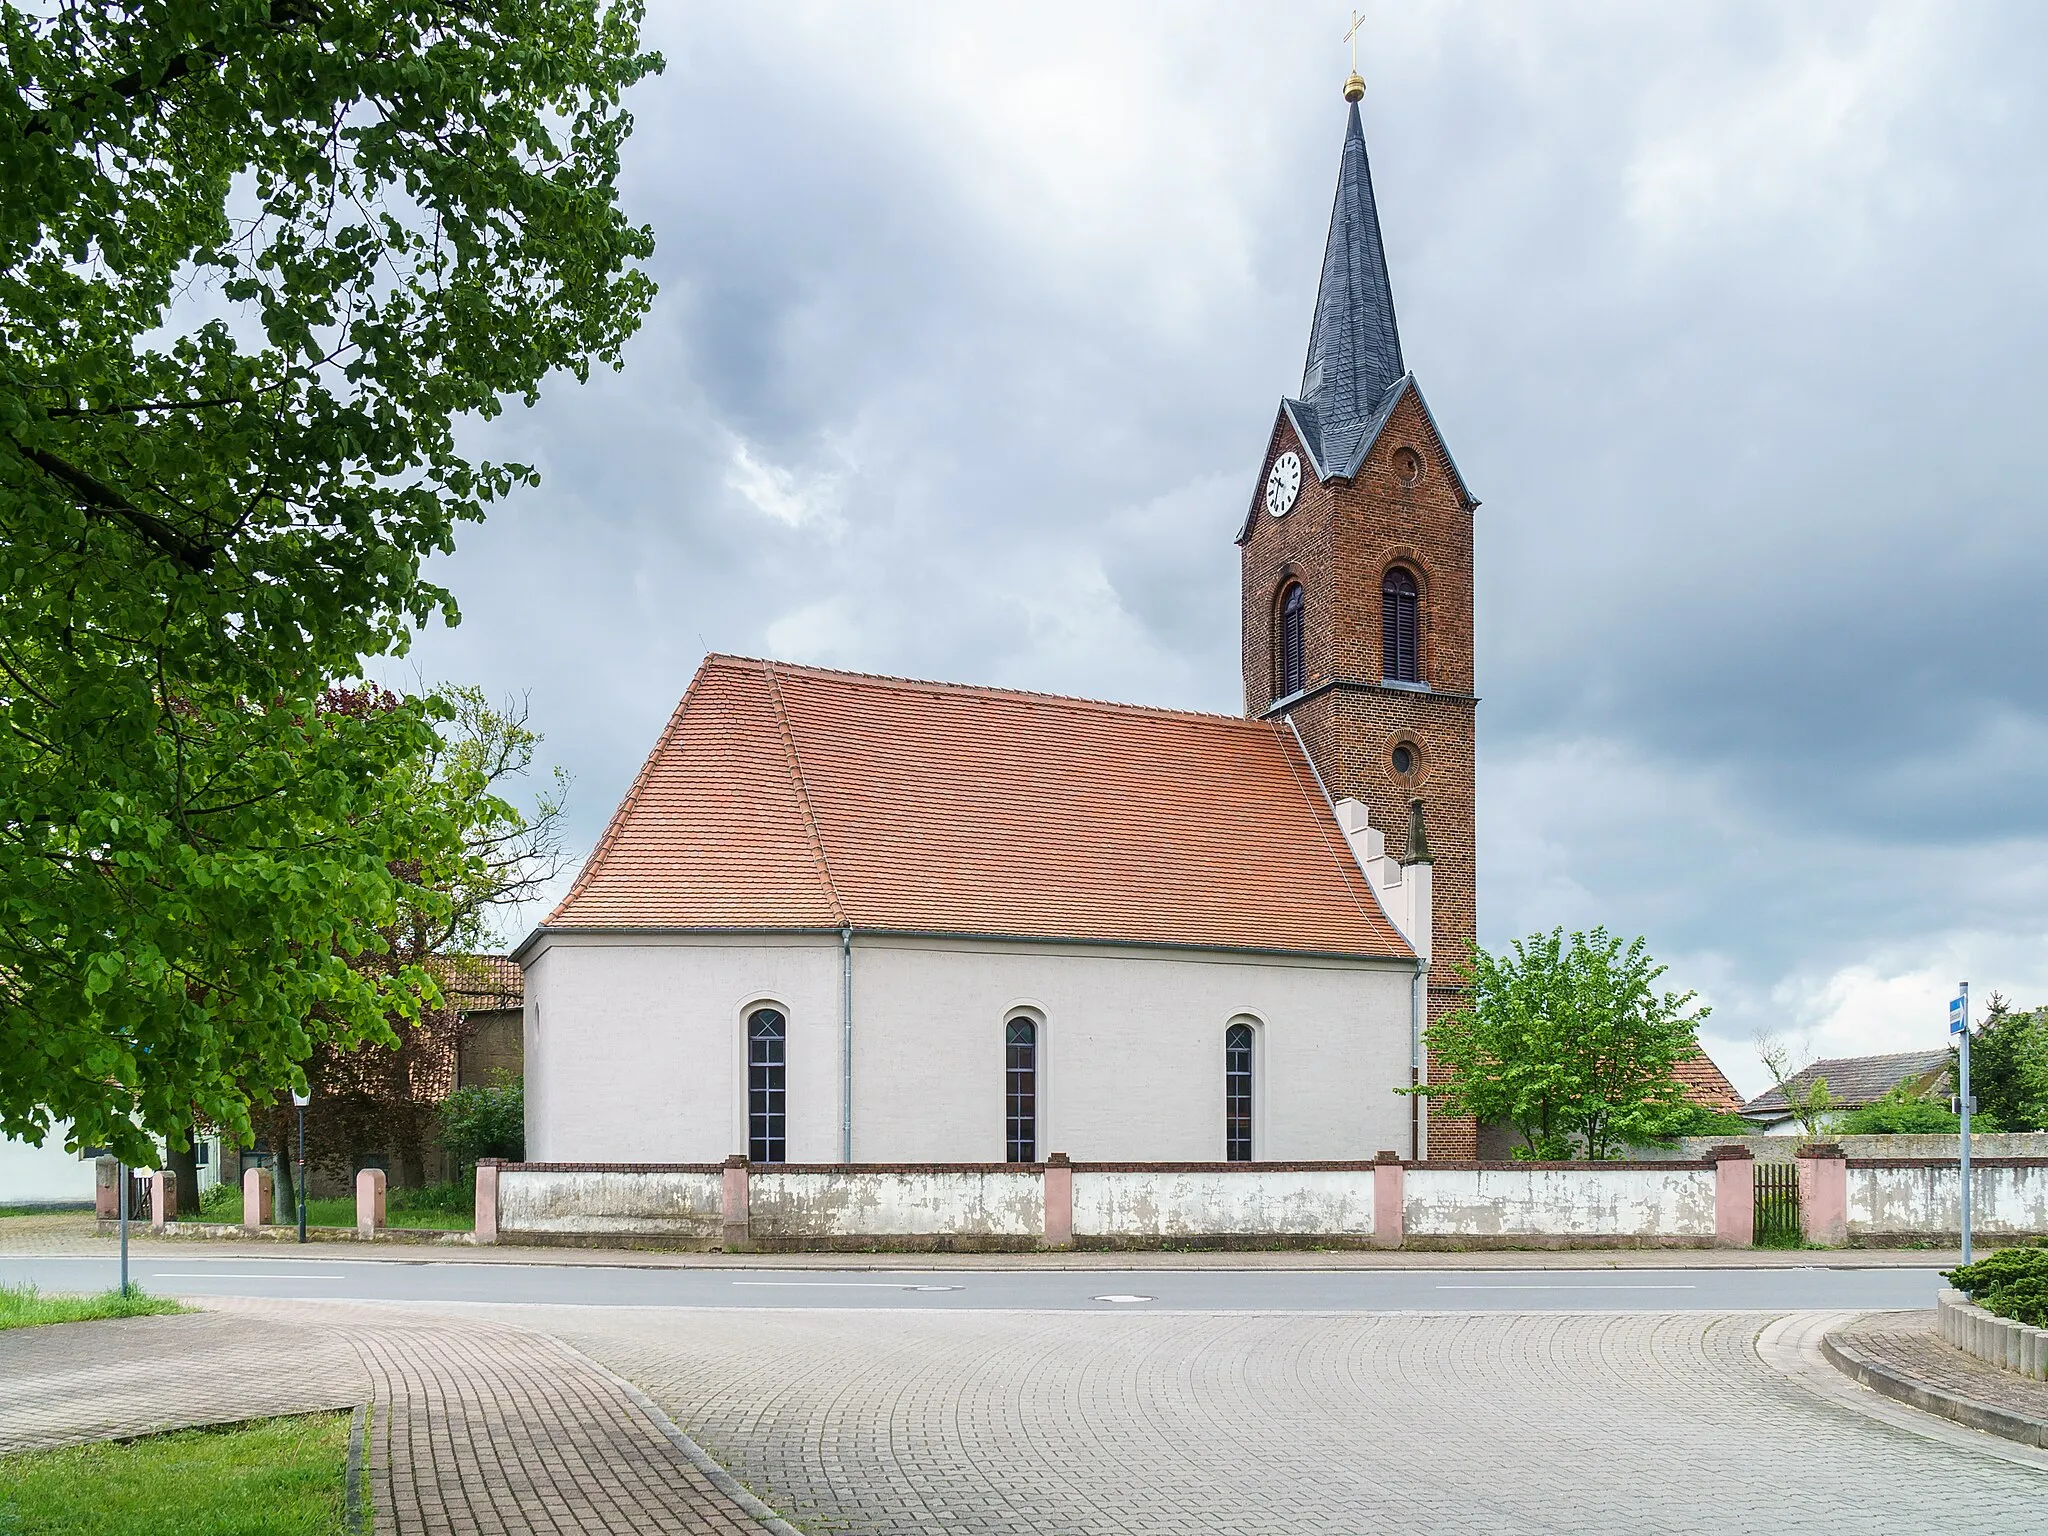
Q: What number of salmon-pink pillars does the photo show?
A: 10